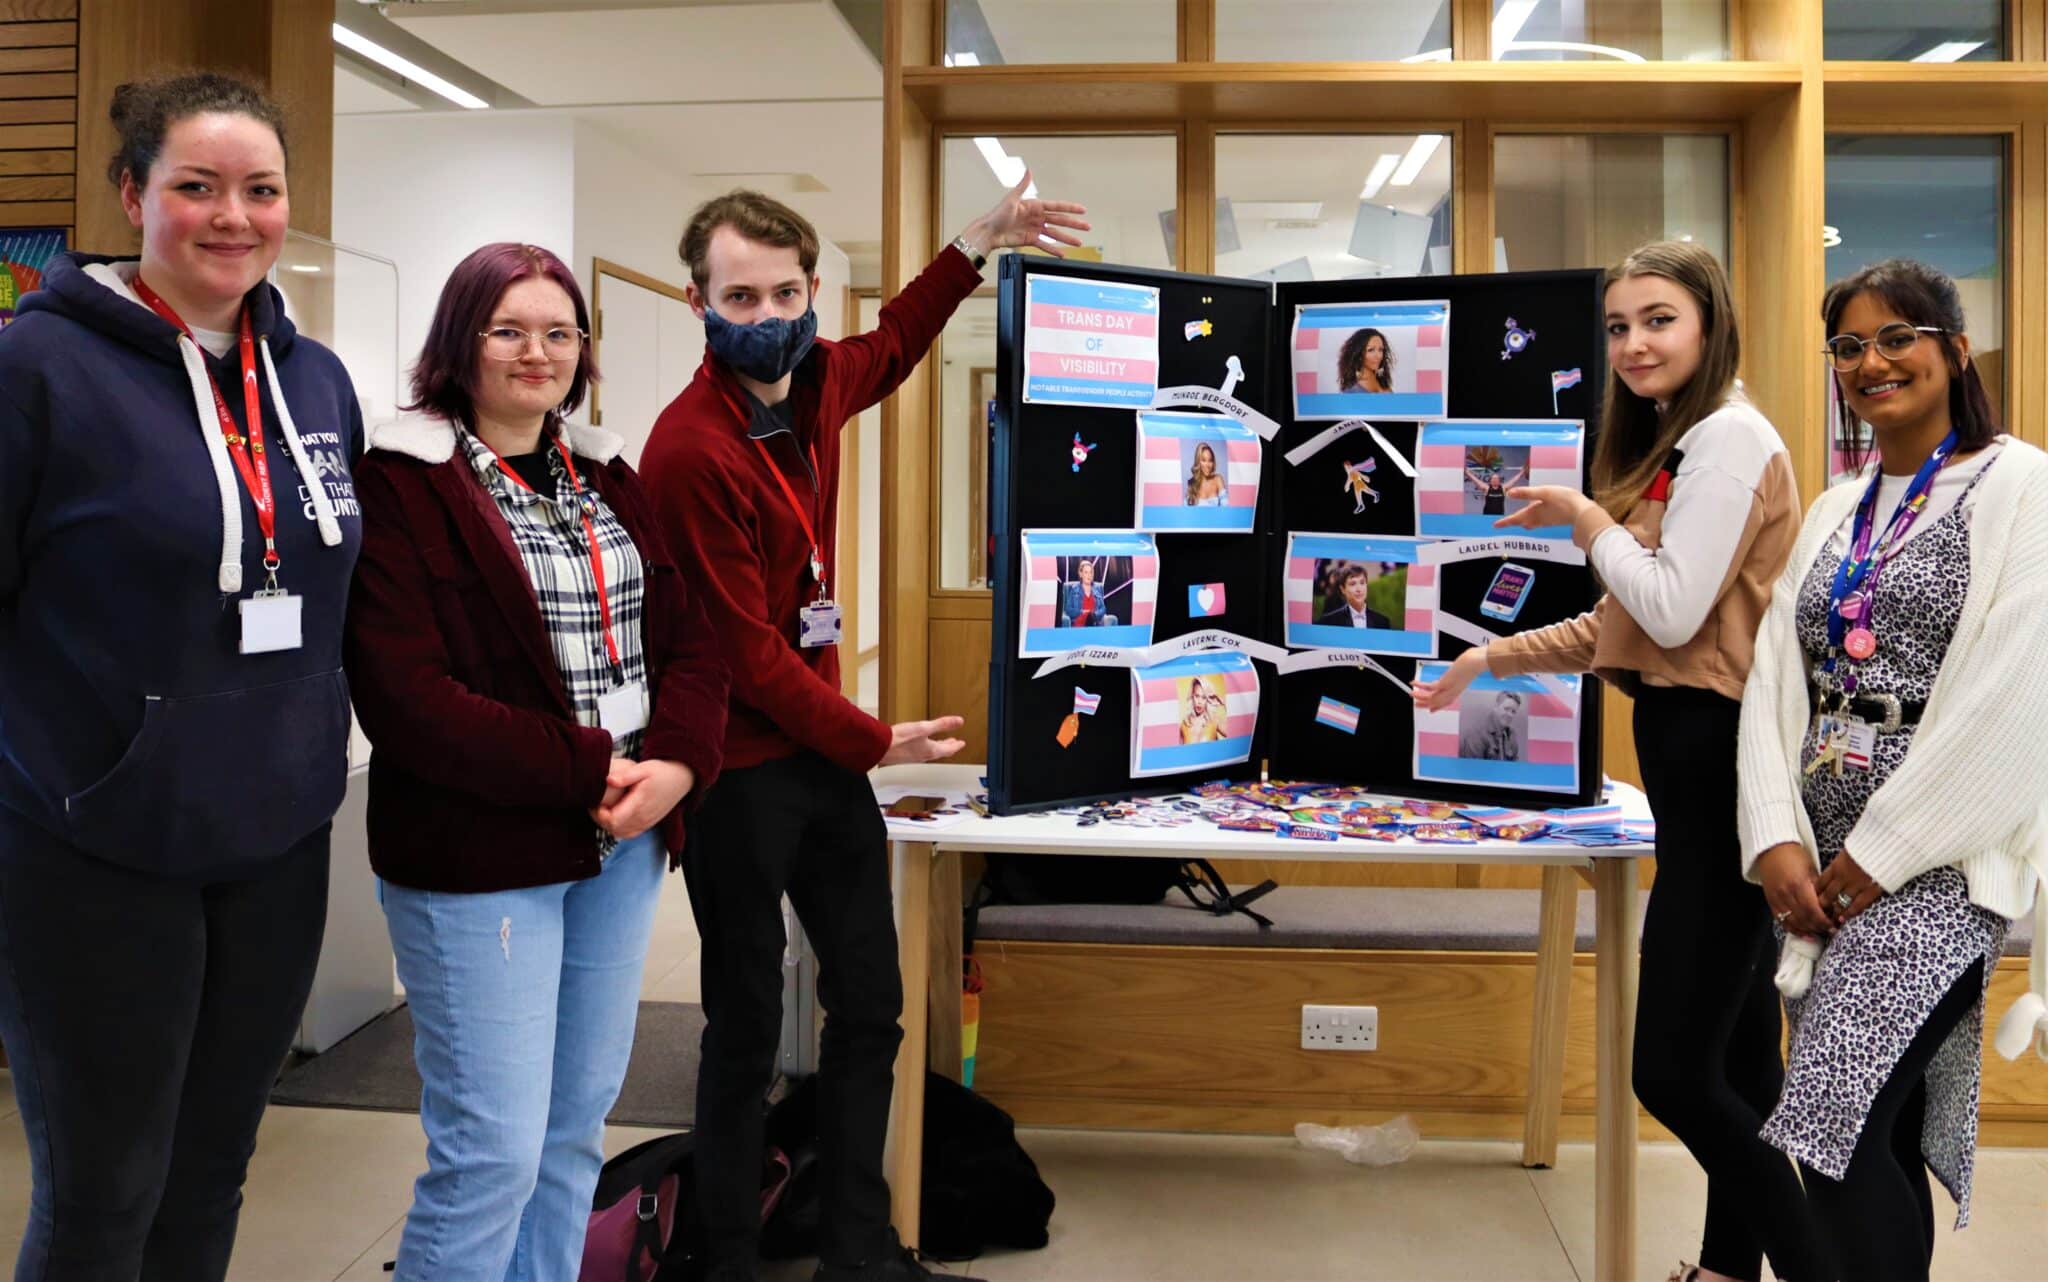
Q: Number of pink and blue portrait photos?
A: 7